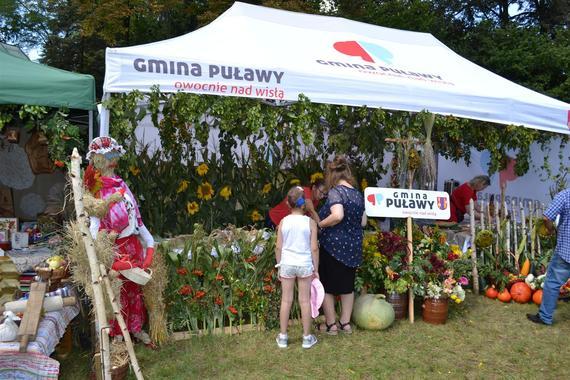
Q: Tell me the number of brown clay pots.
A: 2